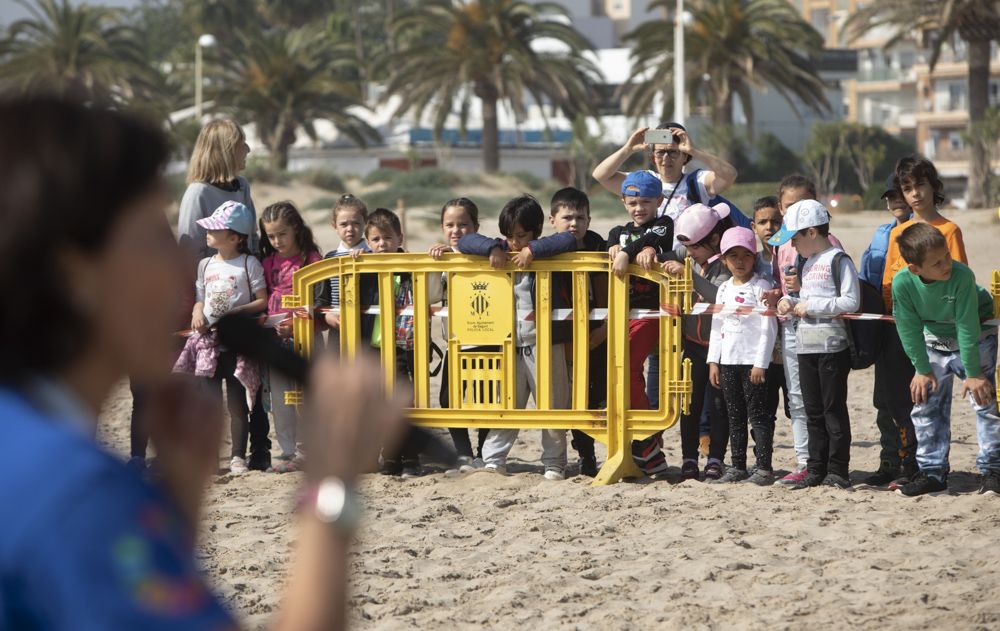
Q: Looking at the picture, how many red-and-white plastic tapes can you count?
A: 1